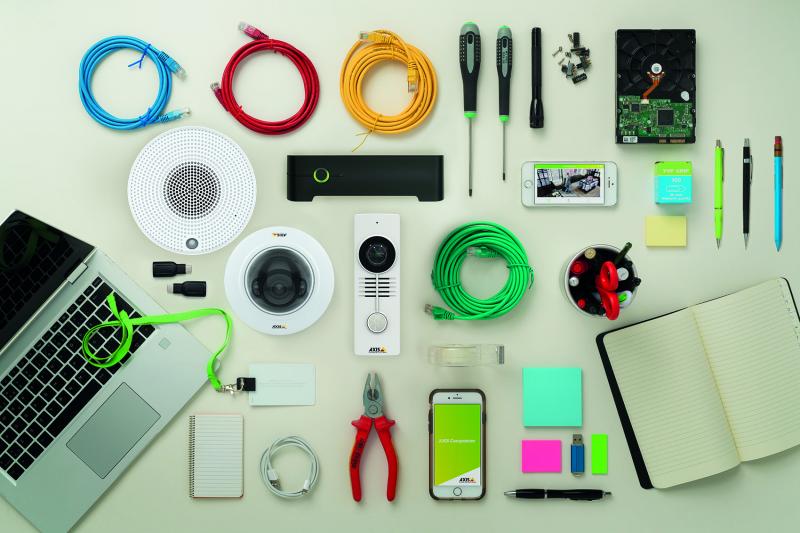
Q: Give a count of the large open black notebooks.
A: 1